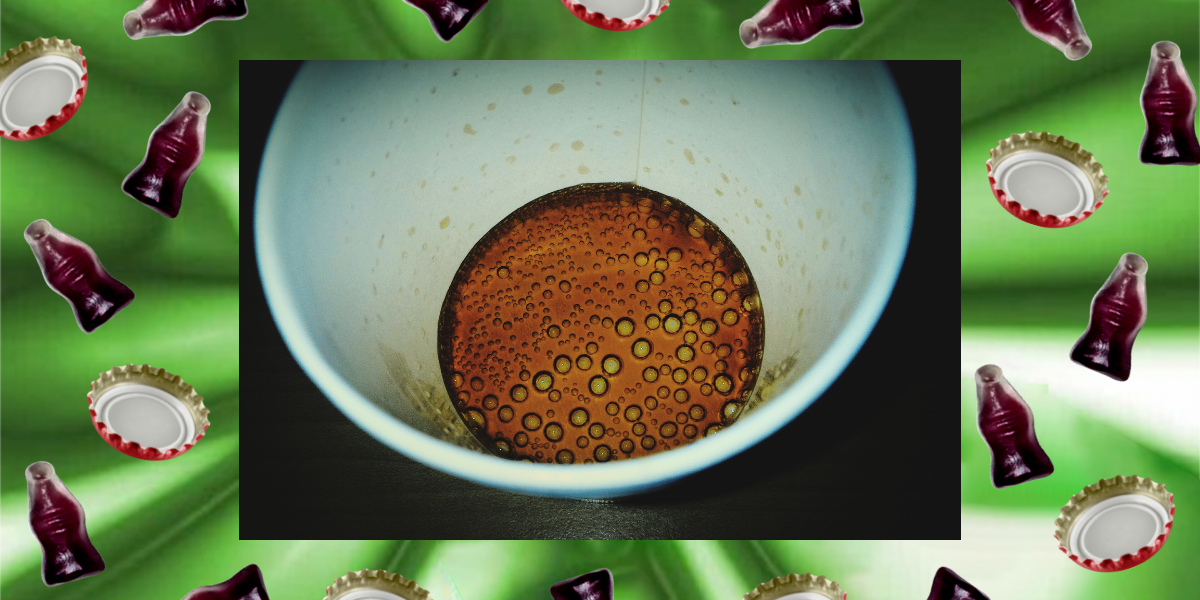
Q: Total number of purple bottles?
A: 13